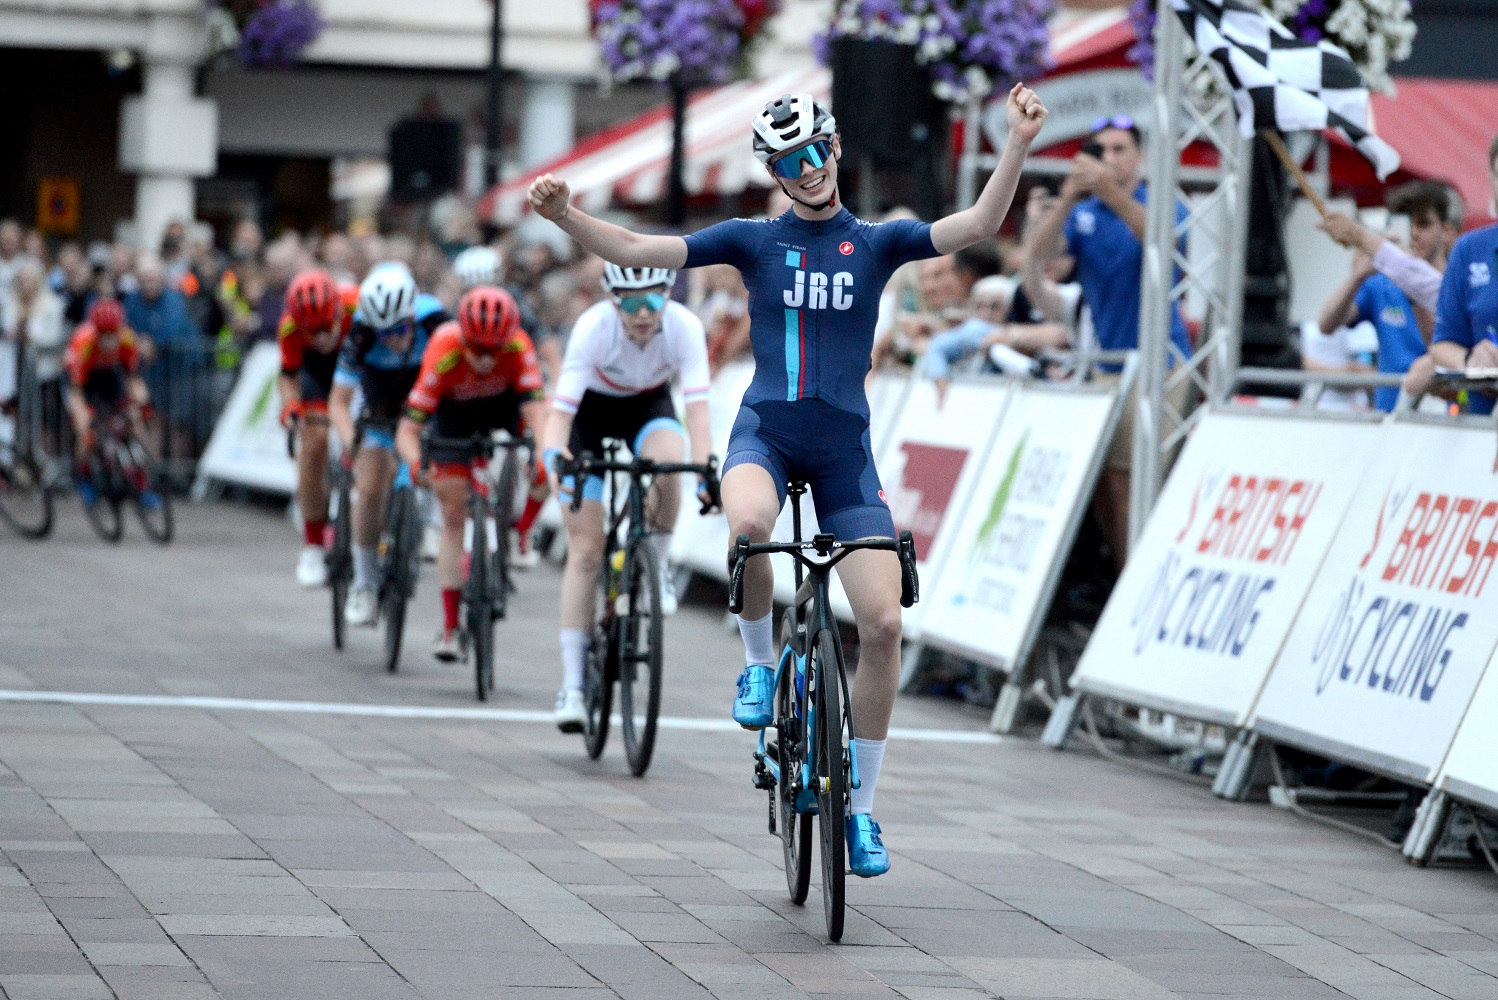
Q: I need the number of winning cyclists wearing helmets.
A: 1